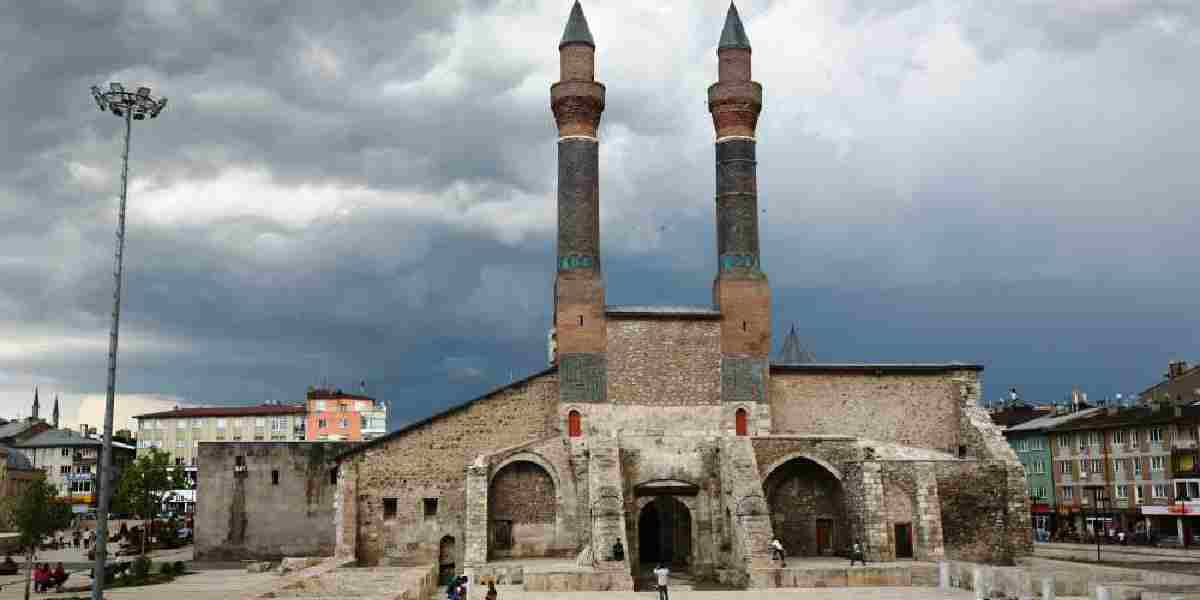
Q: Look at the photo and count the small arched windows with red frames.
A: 2